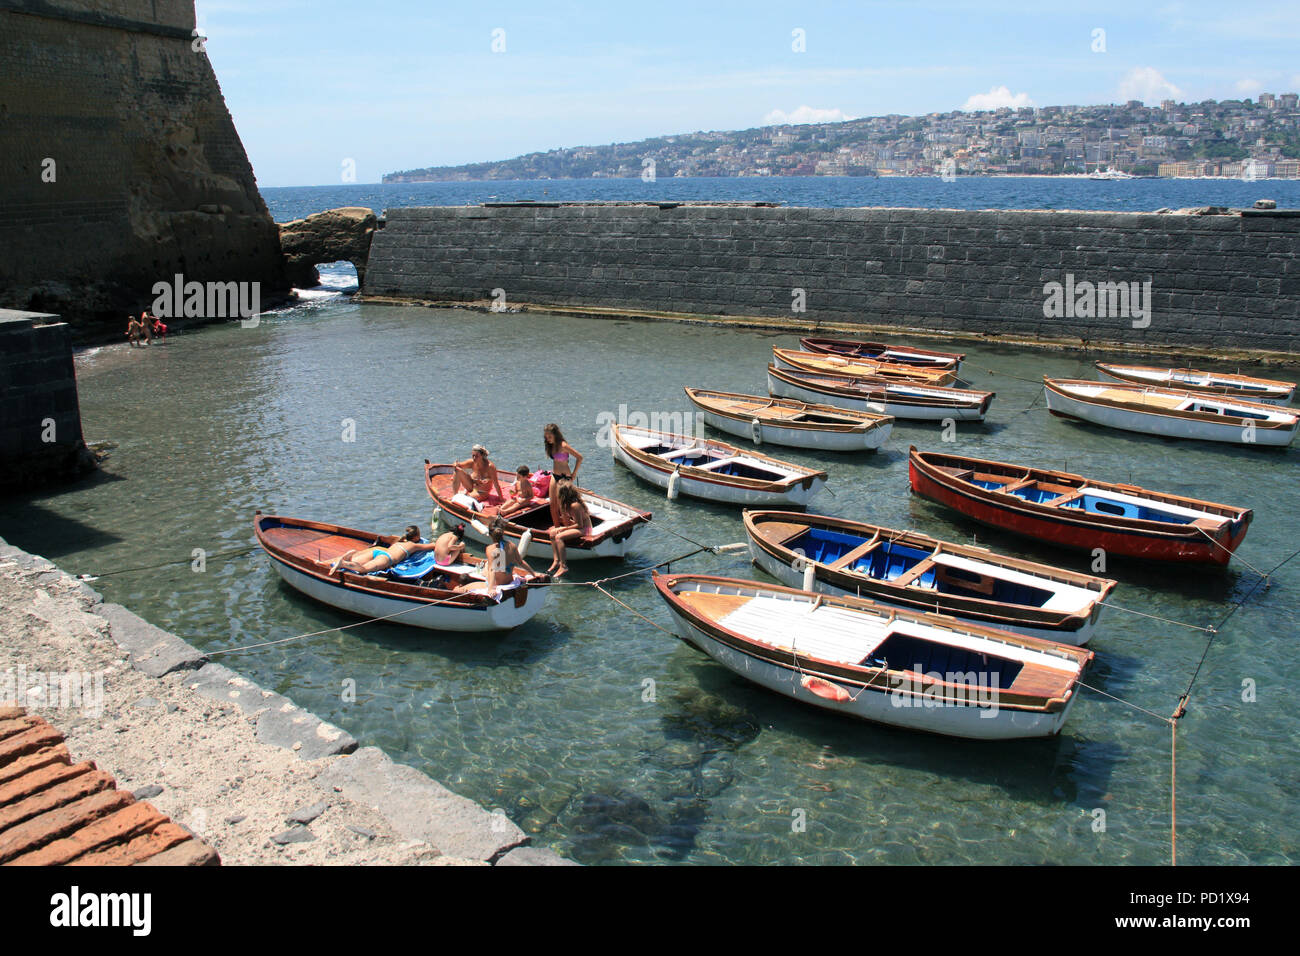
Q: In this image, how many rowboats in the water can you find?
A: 12